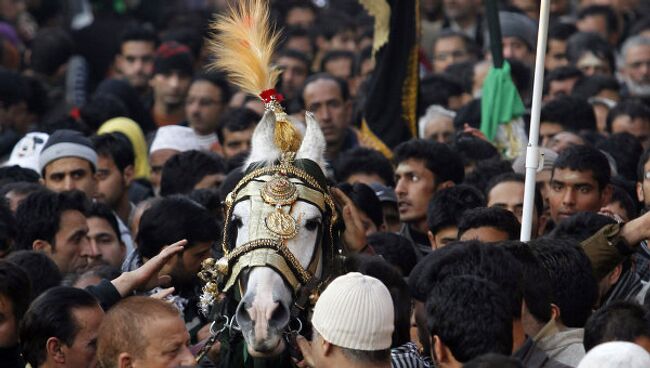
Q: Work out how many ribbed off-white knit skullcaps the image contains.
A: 1